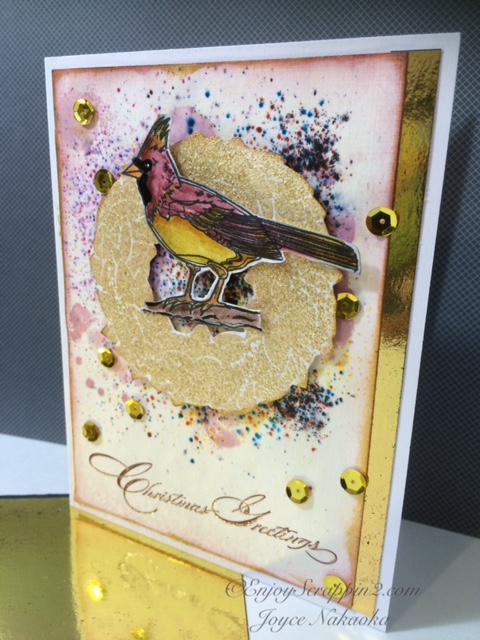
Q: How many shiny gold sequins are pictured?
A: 10